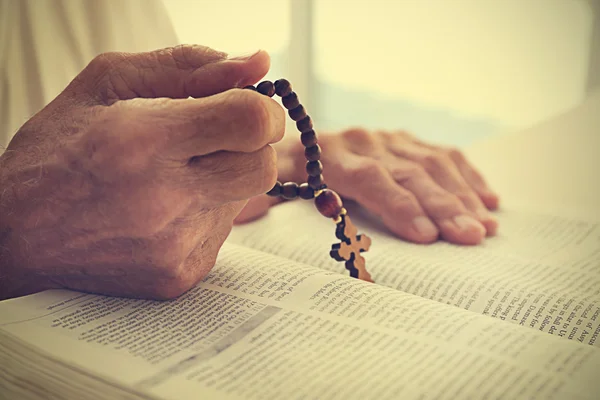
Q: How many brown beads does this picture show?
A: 14